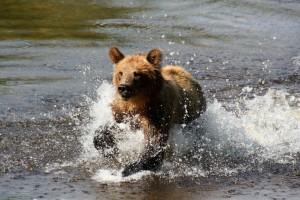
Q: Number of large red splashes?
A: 0